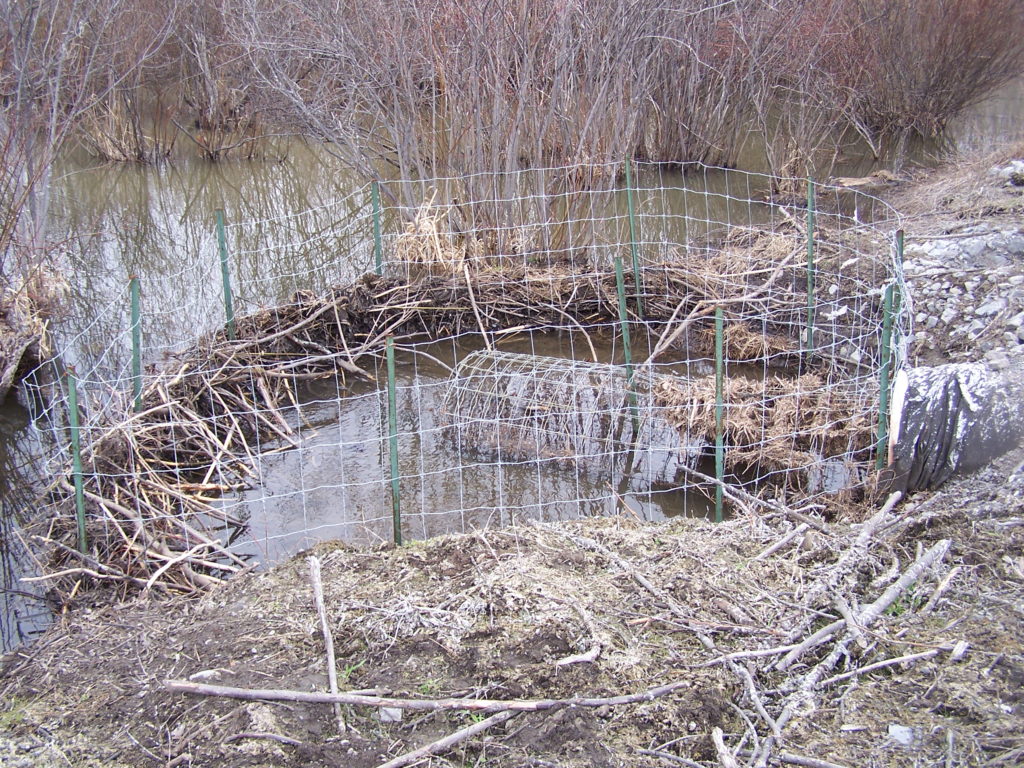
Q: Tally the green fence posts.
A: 11